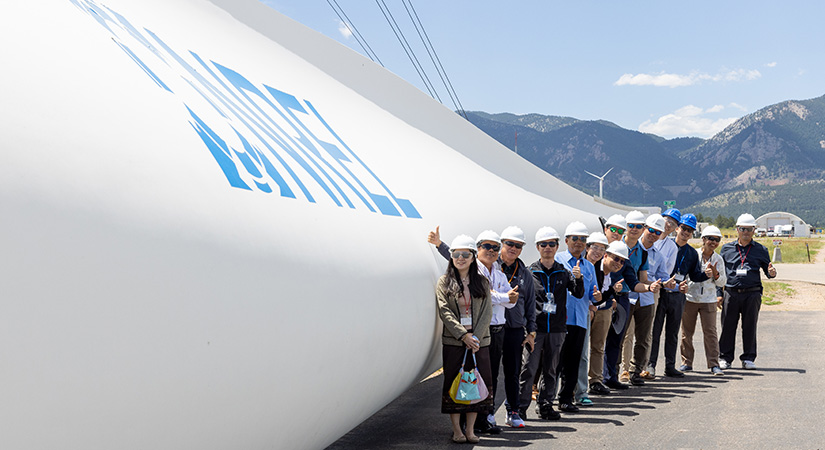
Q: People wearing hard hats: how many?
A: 14